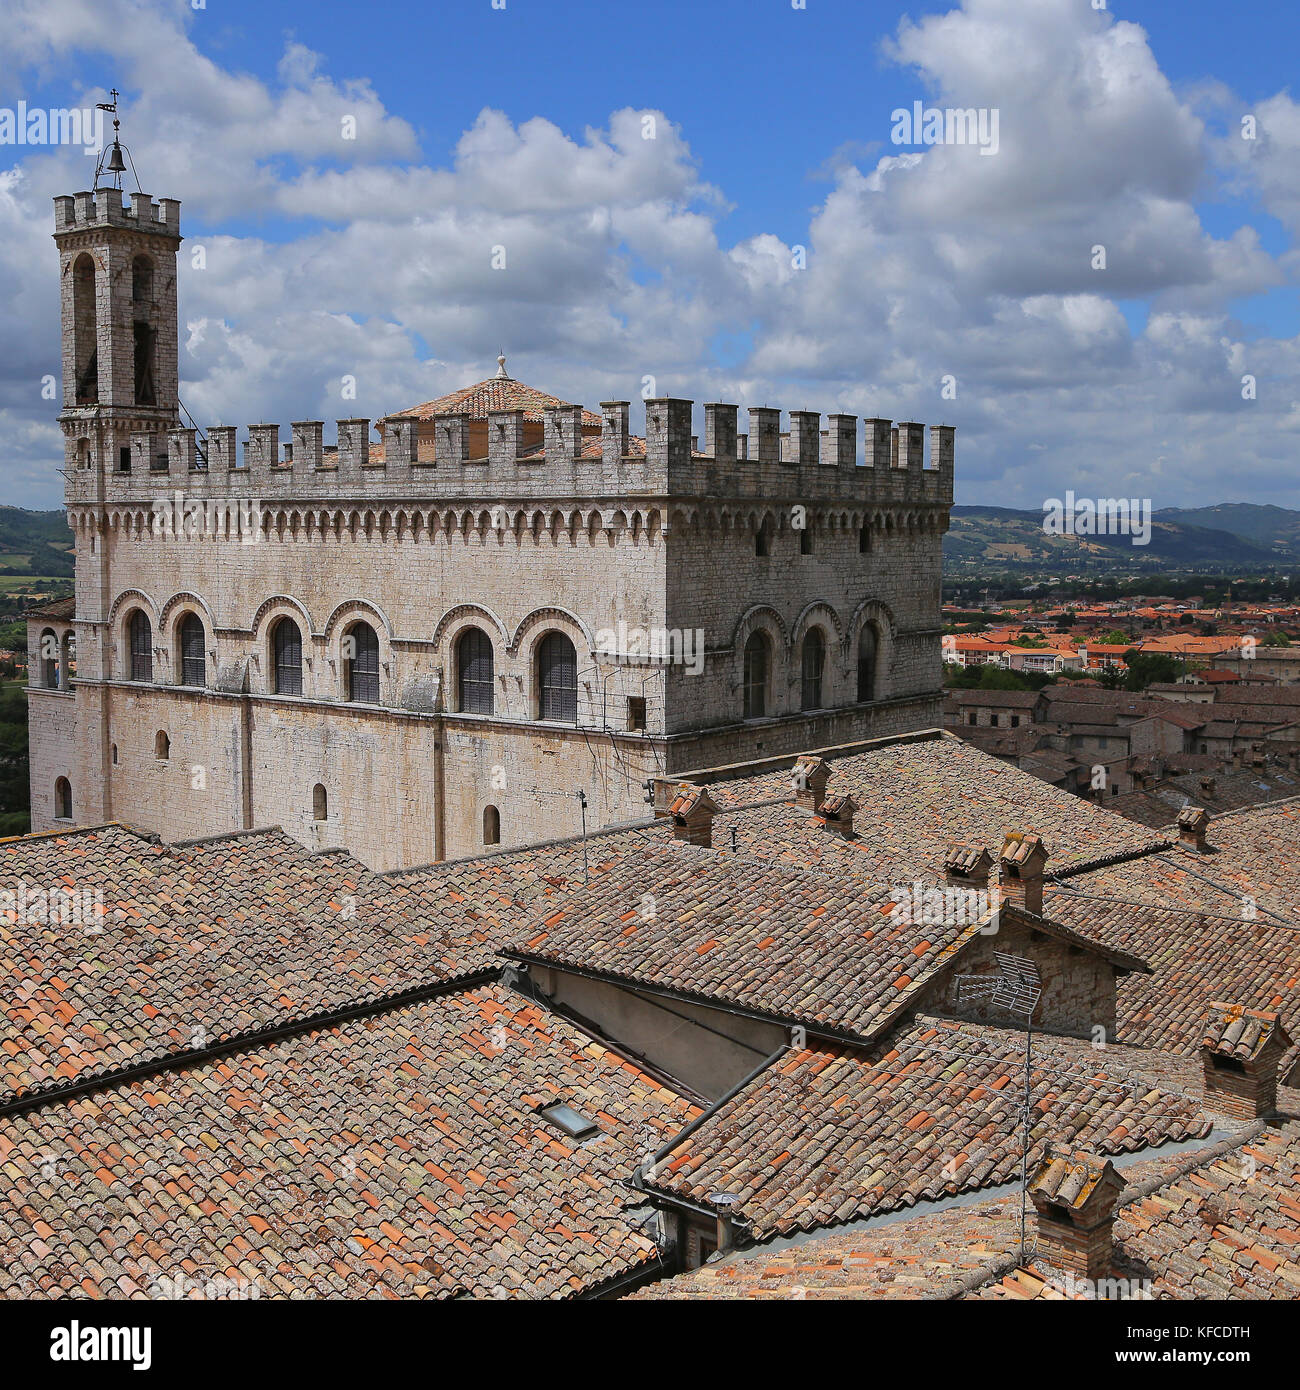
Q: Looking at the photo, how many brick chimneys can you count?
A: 8